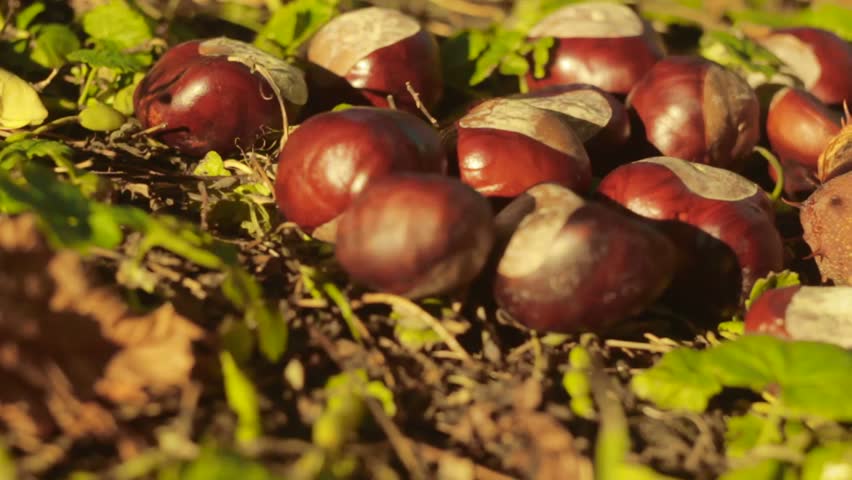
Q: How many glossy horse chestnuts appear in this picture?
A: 13